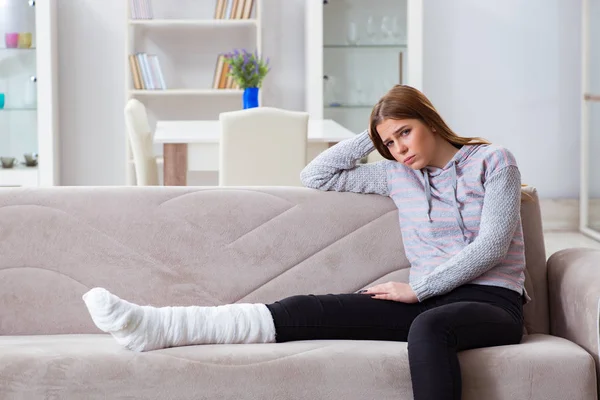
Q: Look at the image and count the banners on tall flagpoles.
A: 0